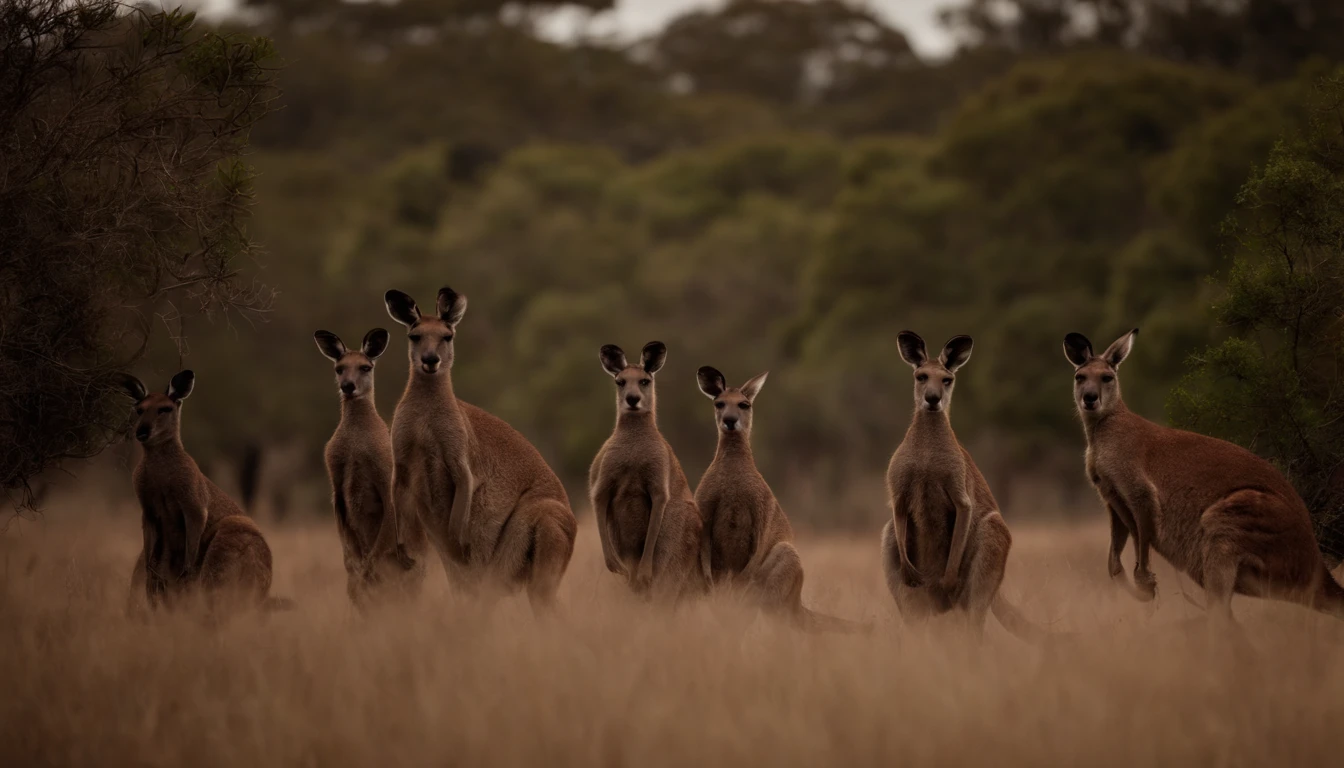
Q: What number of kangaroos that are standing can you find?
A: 7